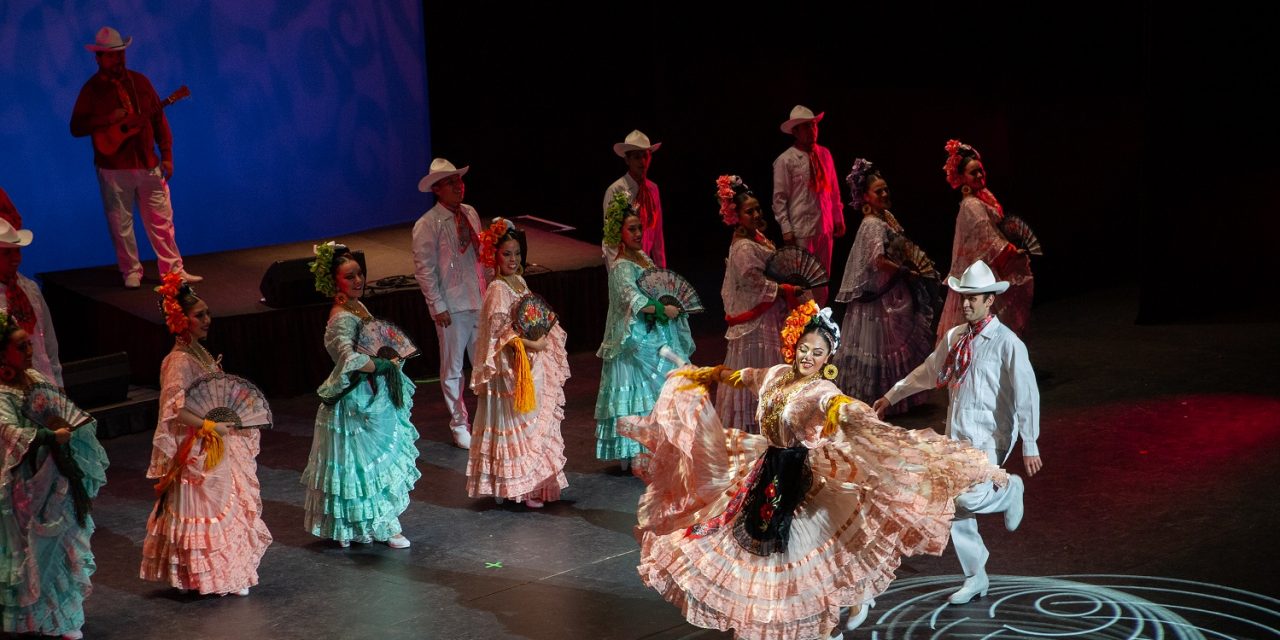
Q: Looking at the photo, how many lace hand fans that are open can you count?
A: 8